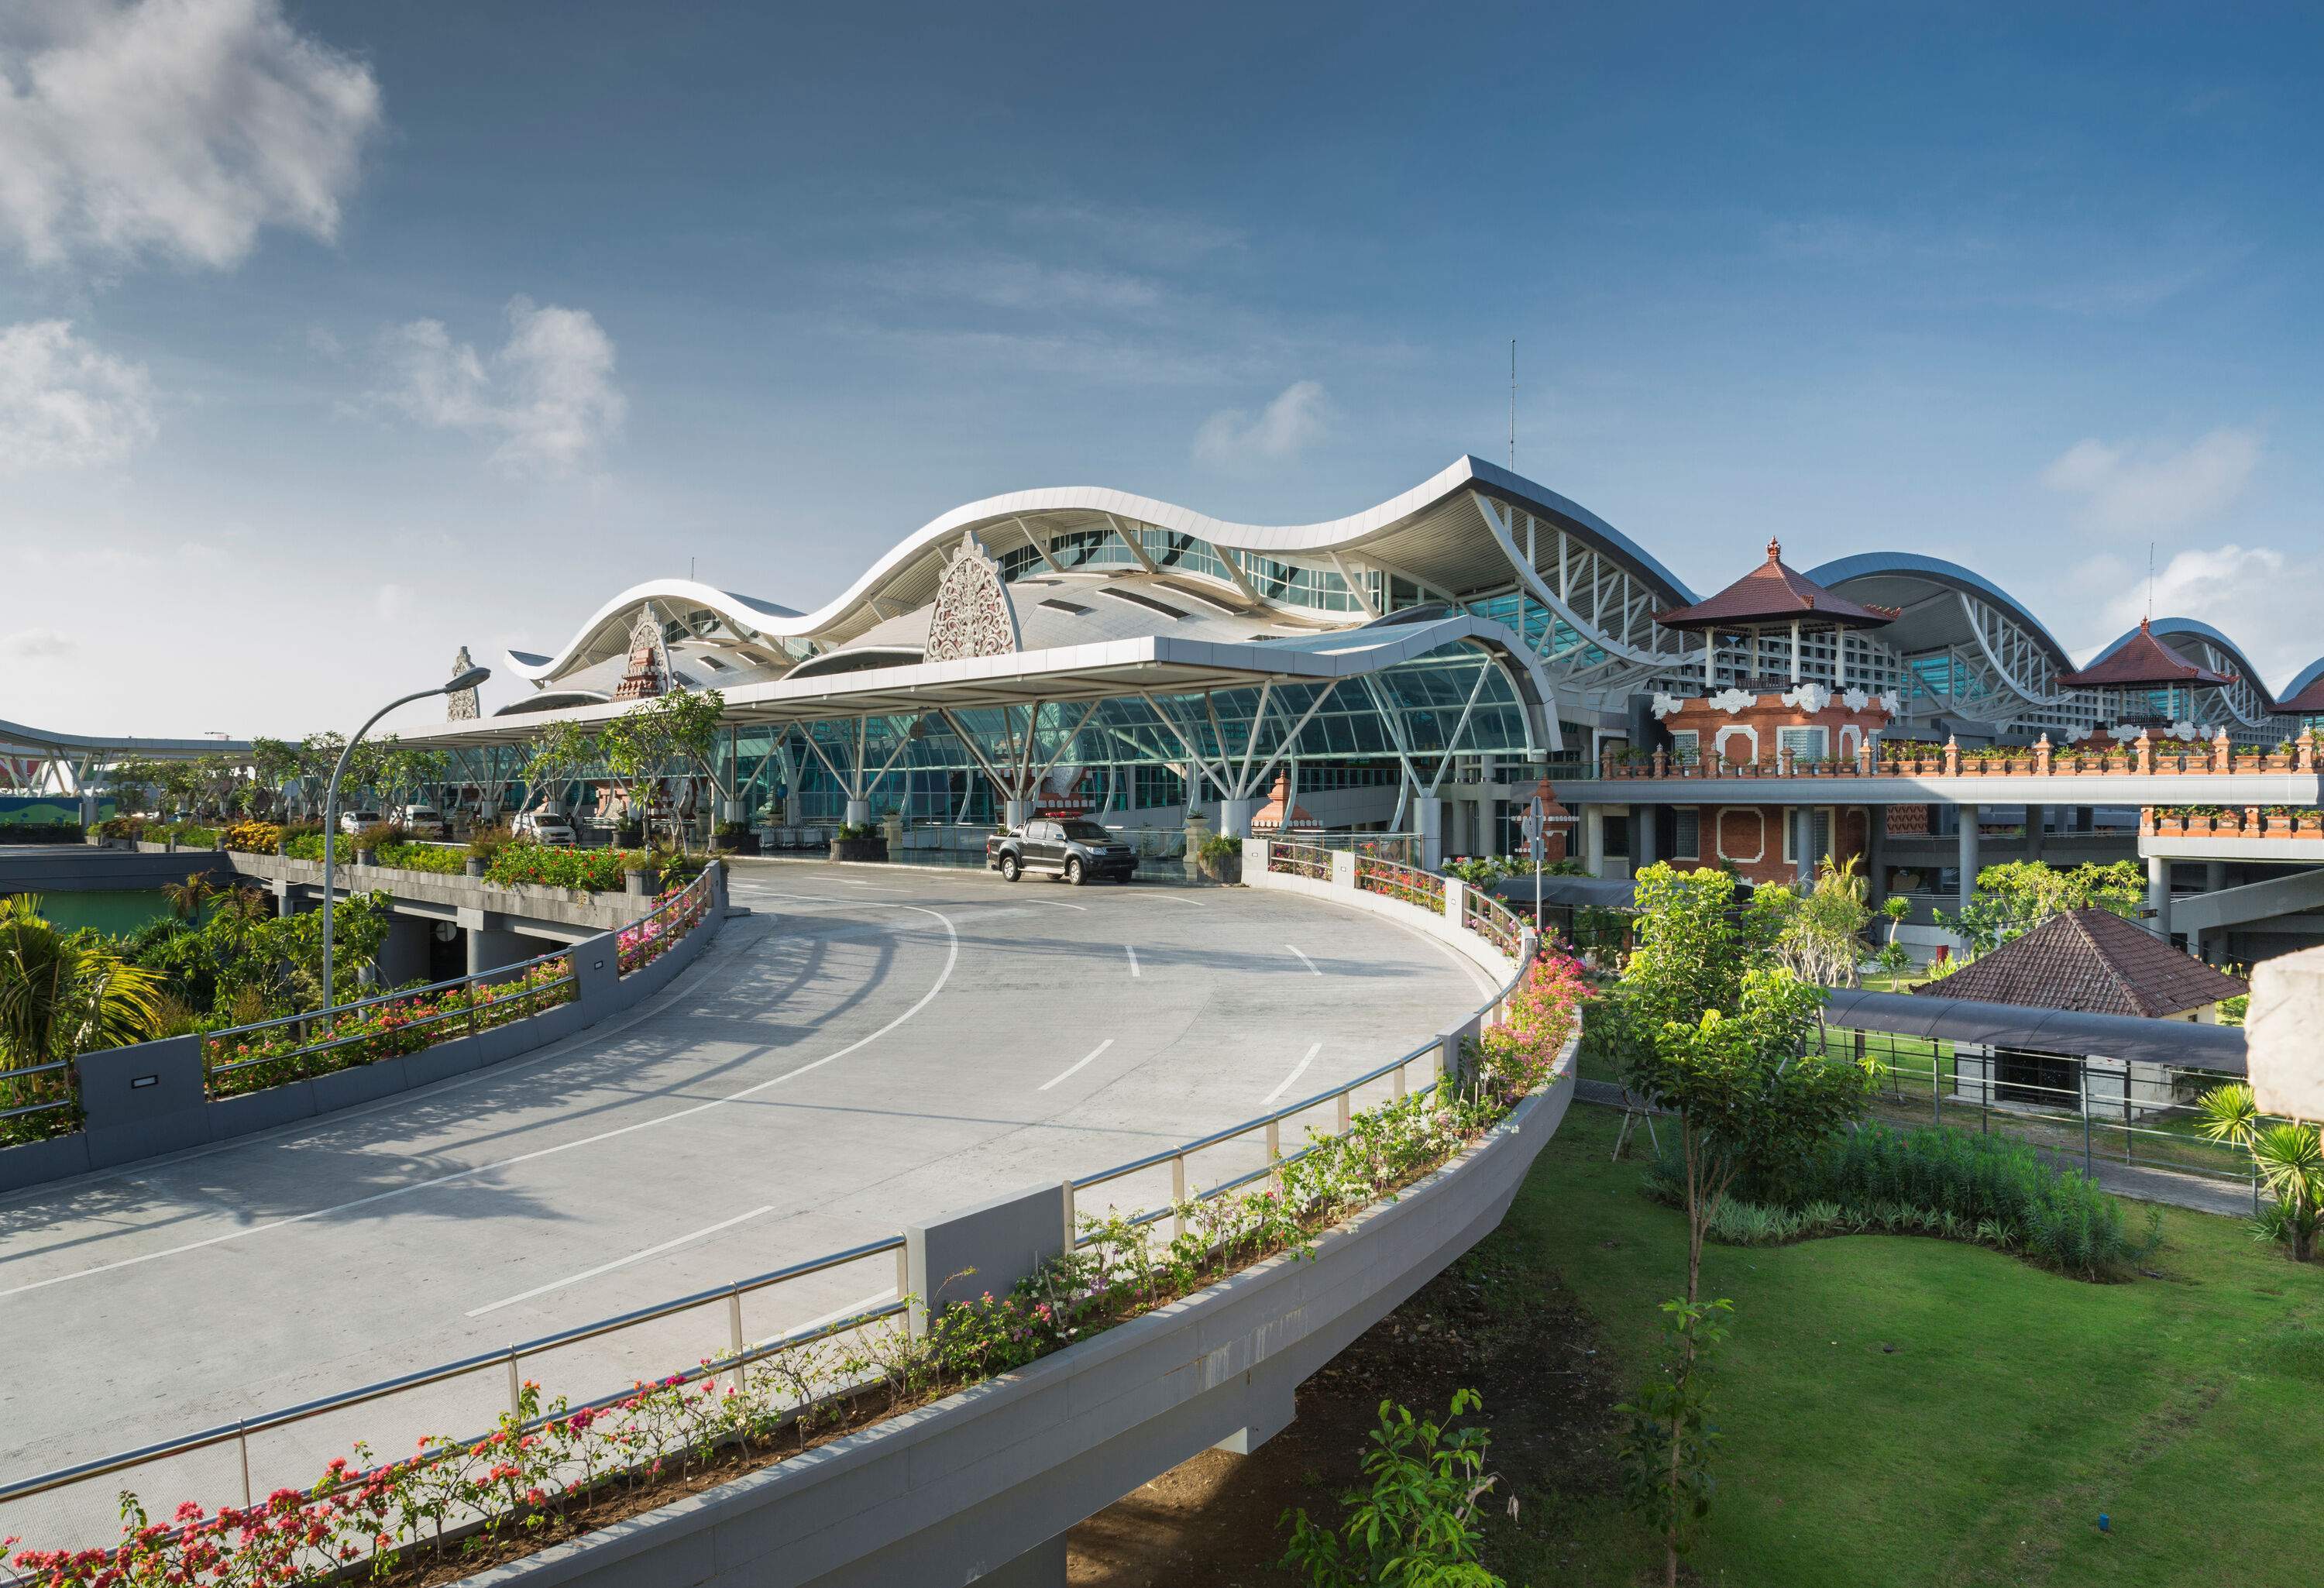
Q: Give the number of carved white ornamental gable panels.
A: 3